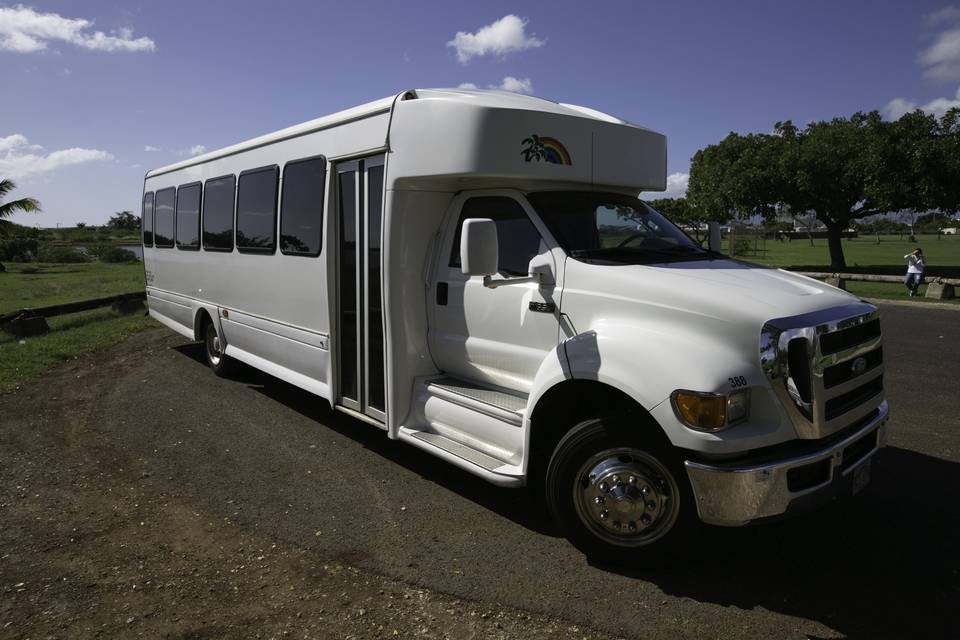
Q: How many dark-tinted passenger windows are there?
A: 6